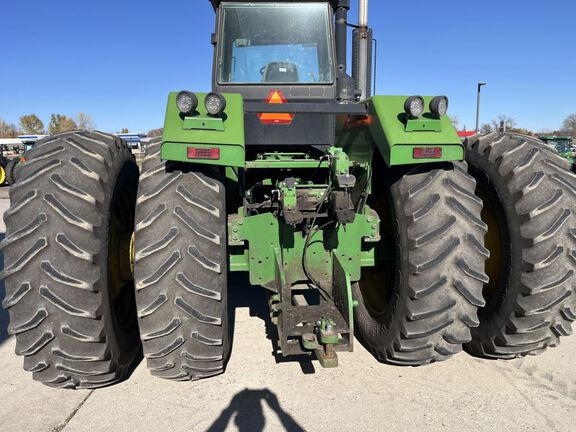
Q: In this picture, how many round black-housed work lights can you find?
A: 4